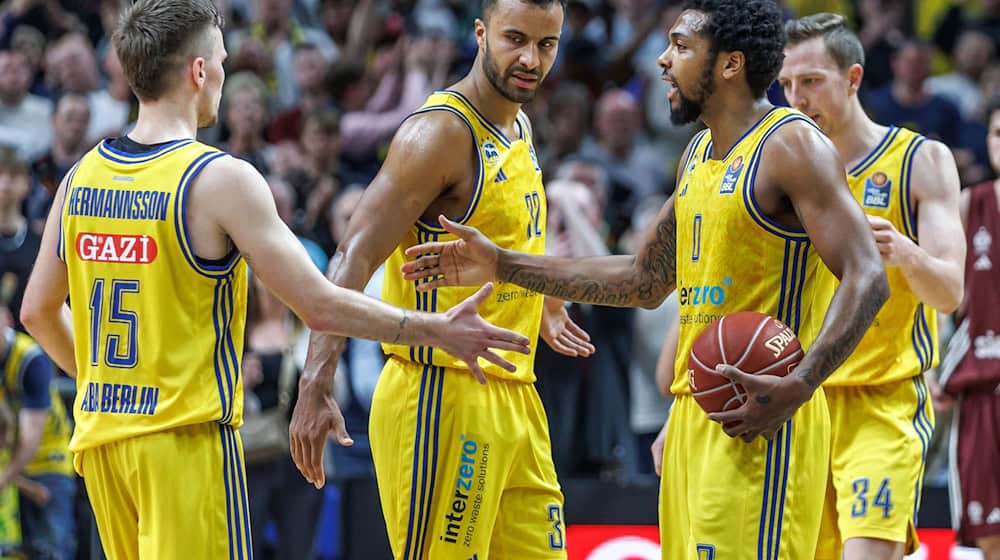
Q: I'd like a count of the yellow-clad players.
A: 4